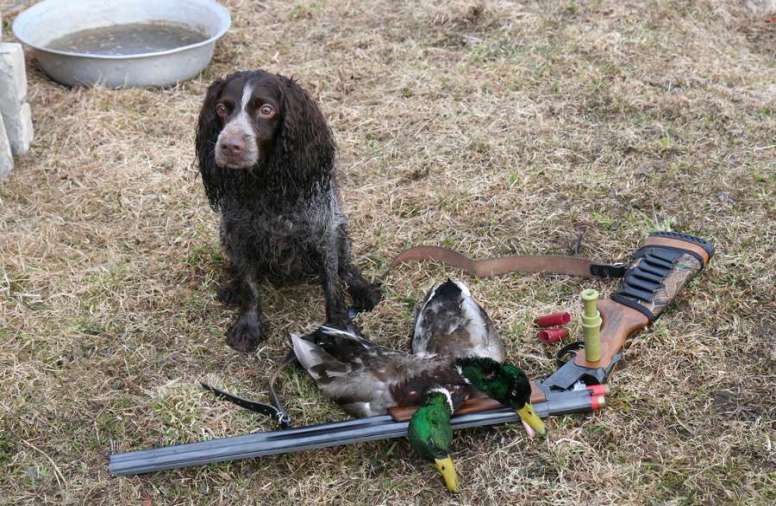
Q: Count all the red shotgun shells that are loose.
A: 2